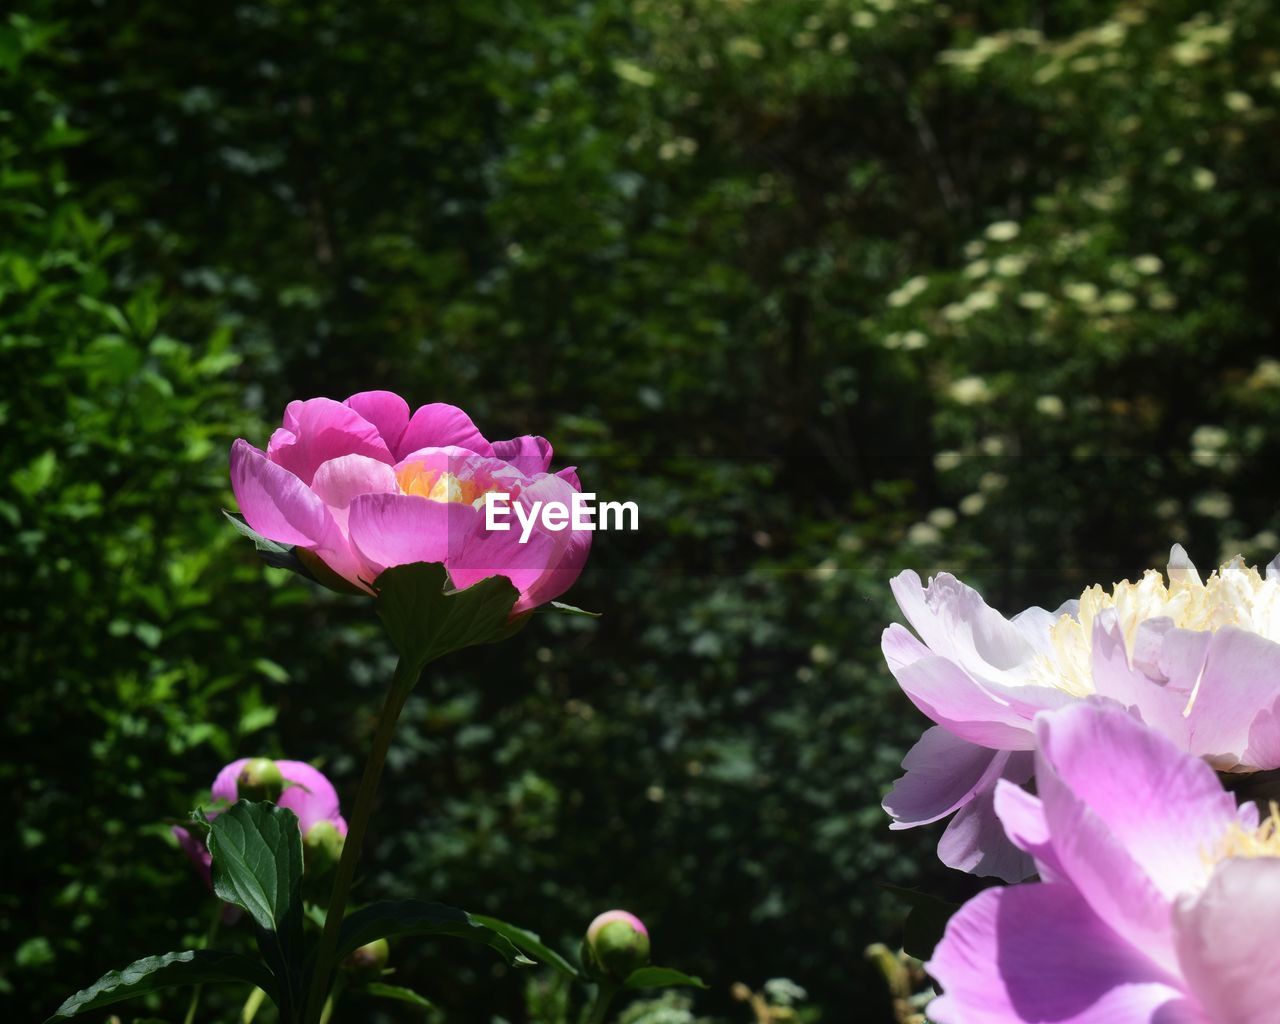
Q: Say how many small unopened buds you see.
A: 4